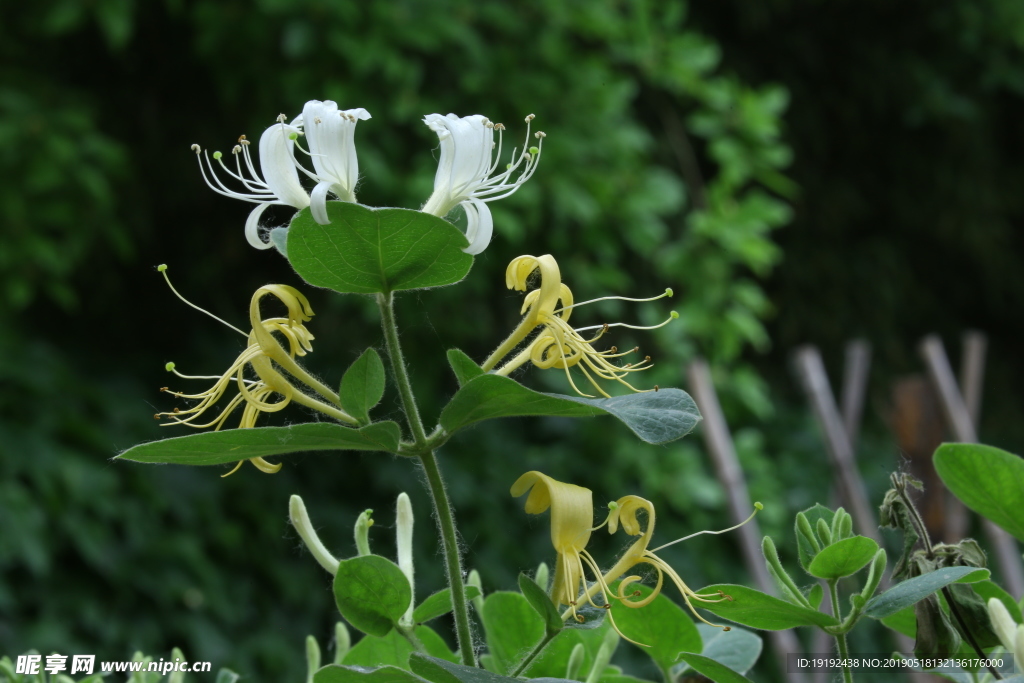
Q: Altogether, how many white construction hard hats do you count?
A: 0